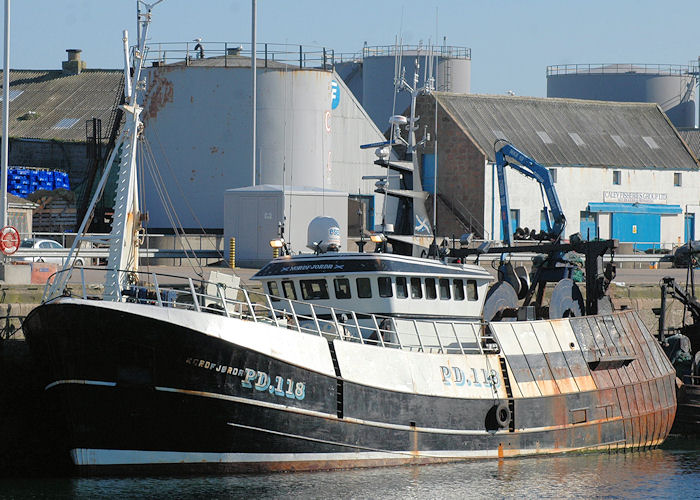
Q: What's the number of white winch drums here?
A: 2